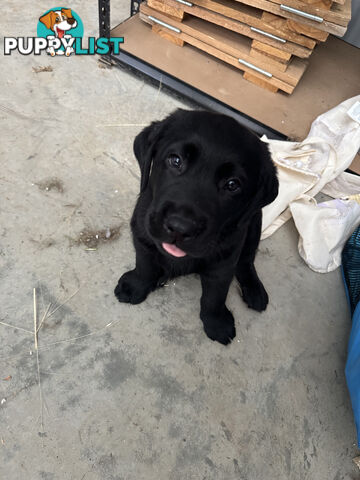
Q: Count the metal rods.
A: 5